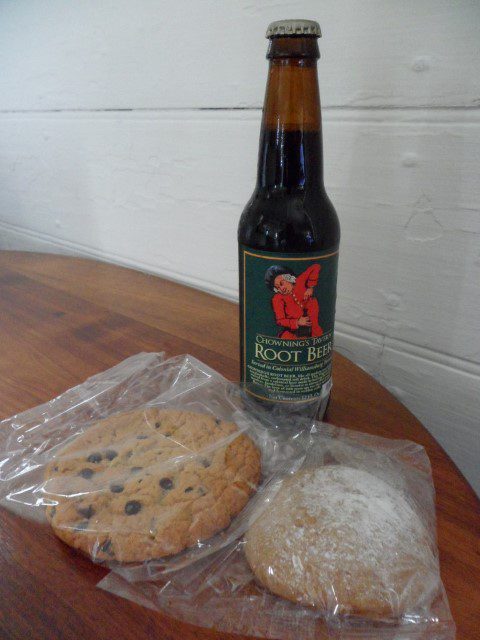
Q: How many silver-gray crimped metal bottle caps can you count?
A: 1